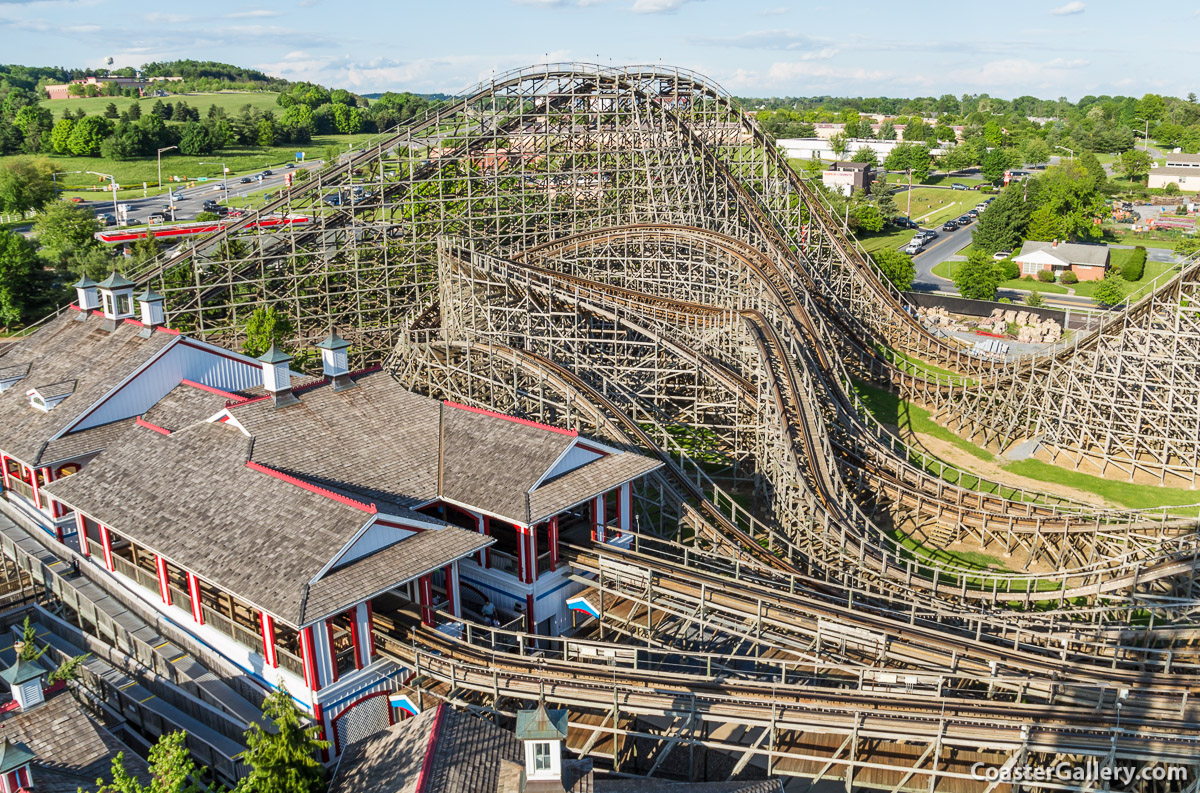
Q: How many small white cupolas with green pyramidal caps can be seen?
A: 8